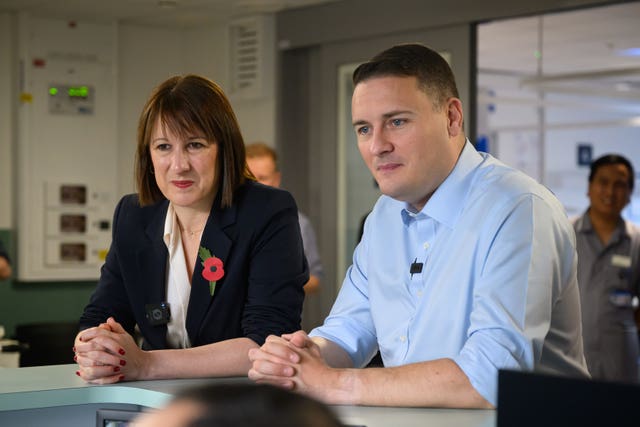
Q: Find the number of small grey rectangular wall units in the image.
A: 3